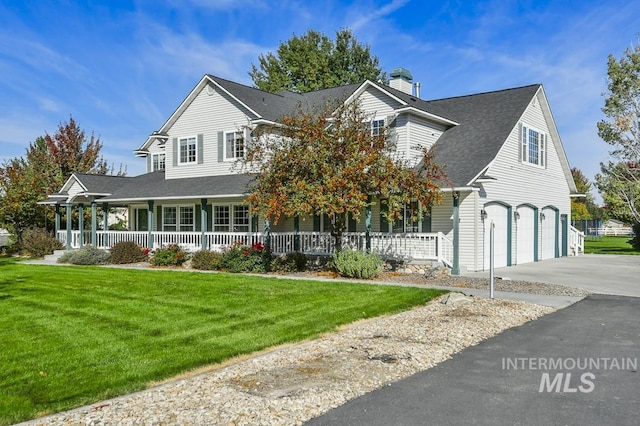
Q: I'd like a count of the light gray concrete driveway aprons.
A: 1